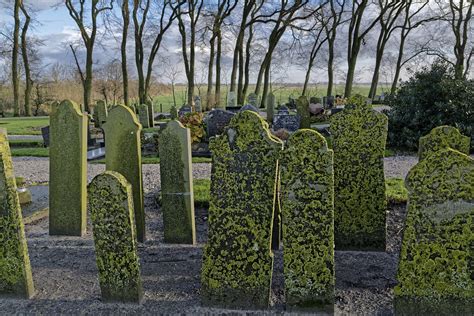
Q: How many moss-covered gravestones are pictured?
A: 10